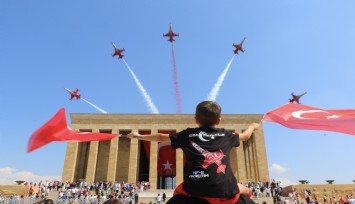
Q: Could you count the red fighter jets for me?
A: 5